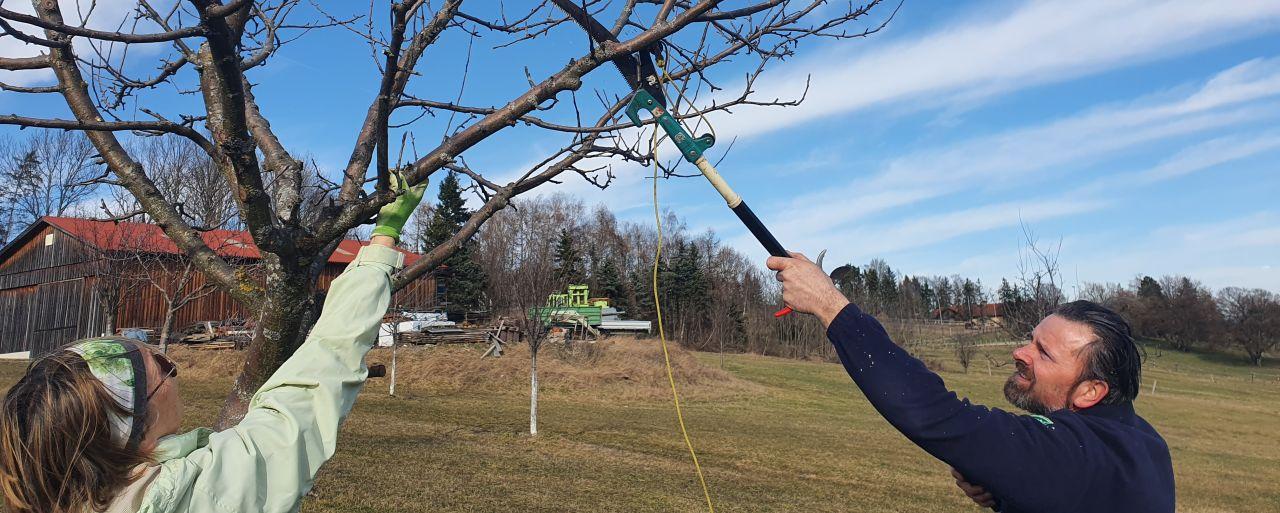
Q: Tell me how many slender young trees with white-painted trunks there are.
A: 2